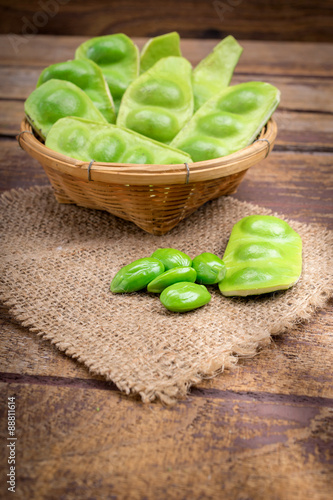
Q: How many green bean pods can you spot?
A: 9